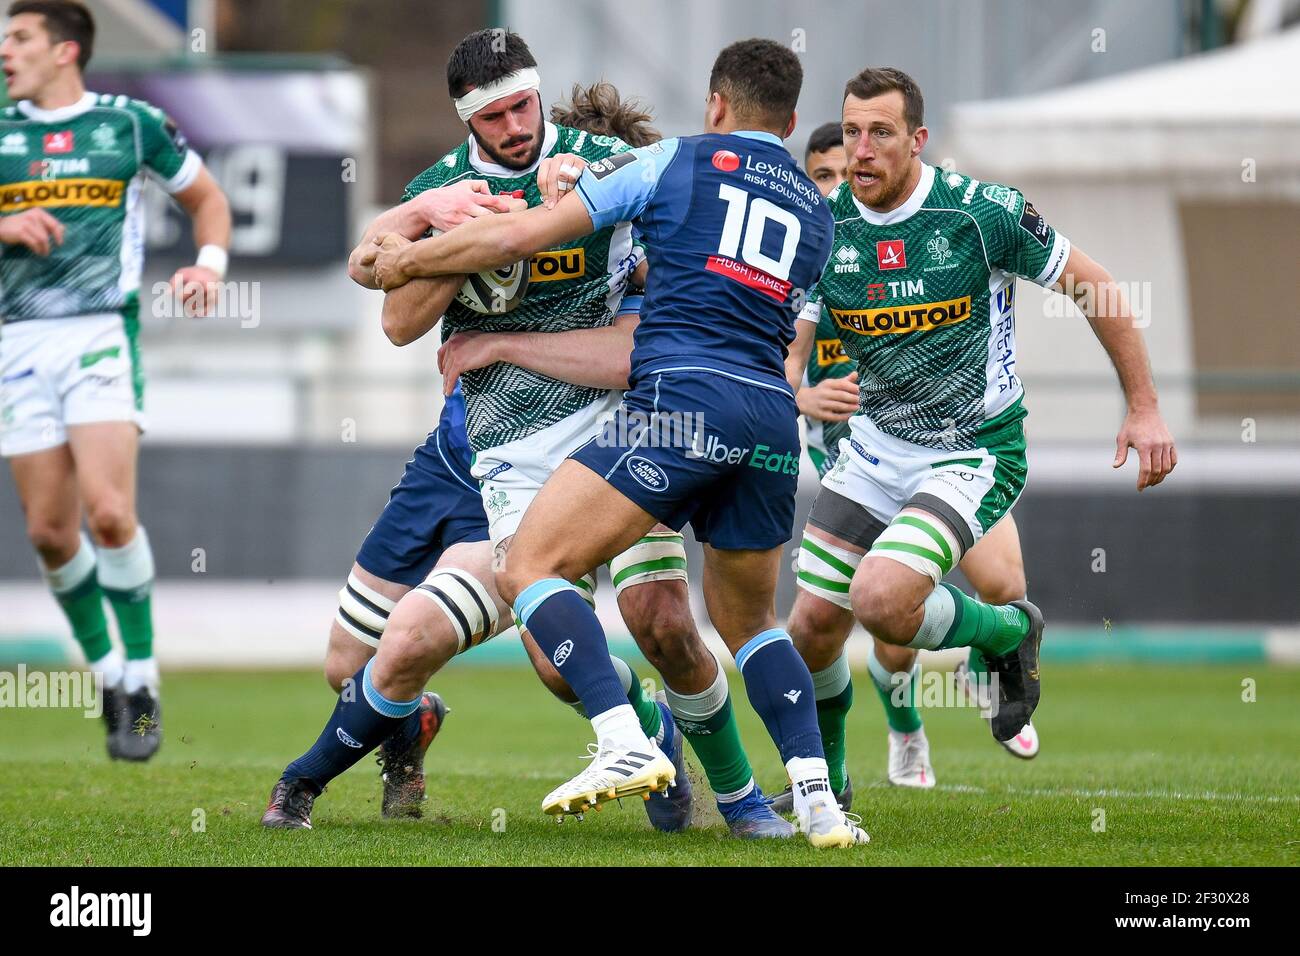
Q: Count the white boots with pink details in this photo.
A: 2